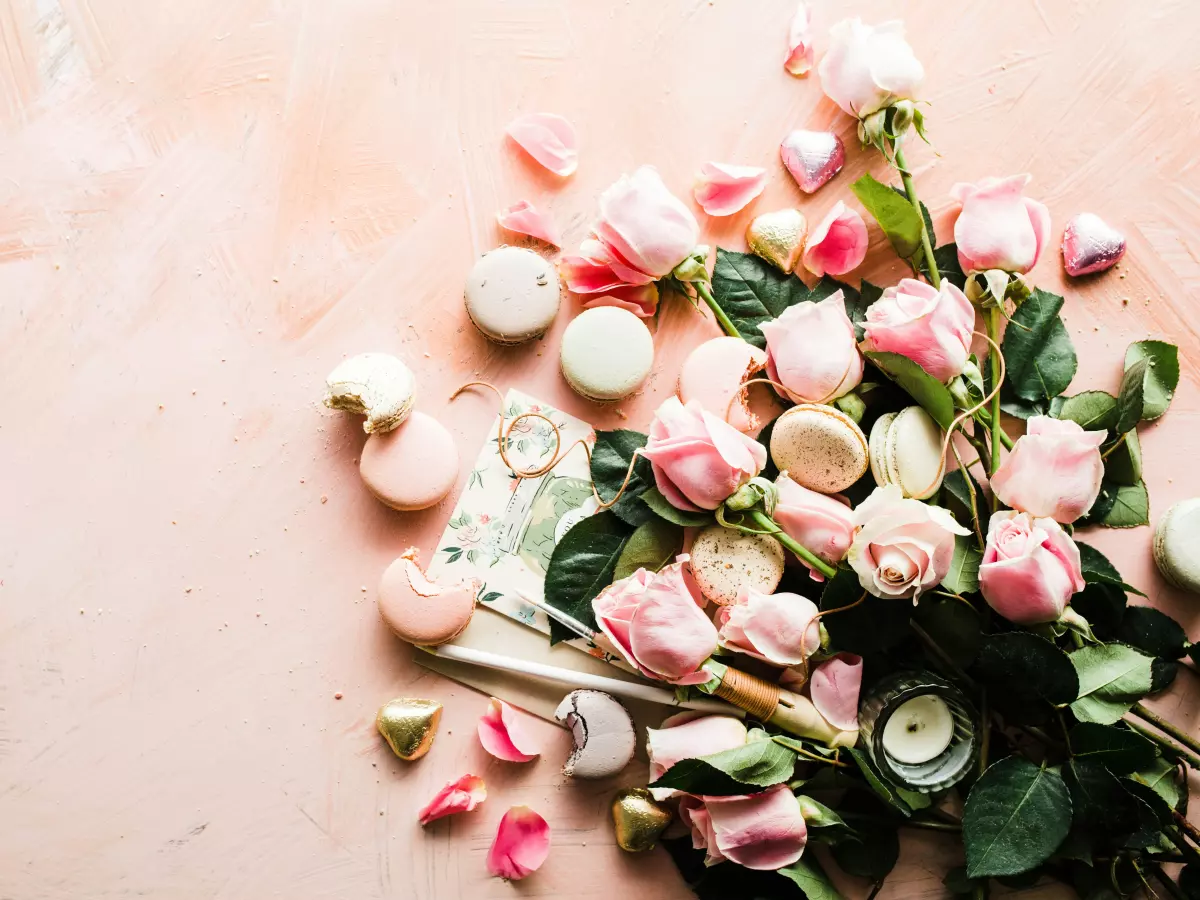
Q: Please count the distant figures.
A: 0